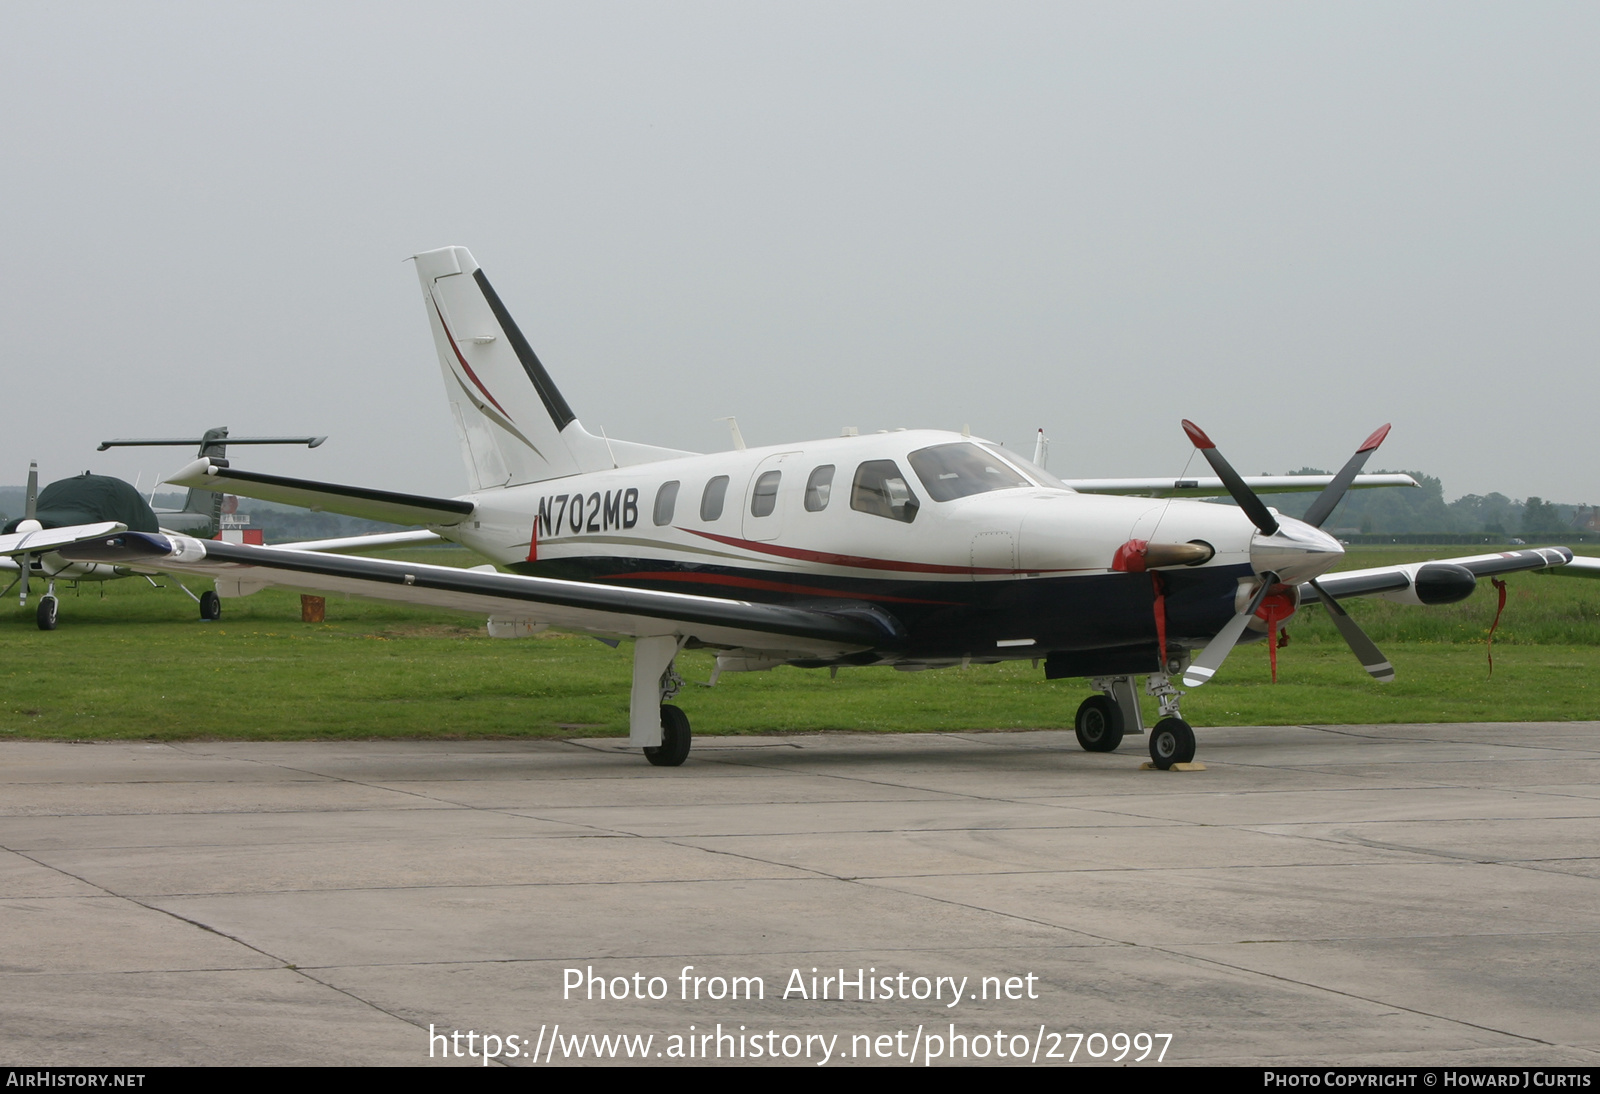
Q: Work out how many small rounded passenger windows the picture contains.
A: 4